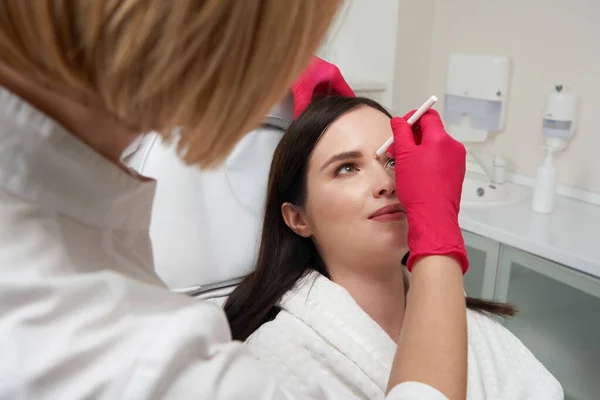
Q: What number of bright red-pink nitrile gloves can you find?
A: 2